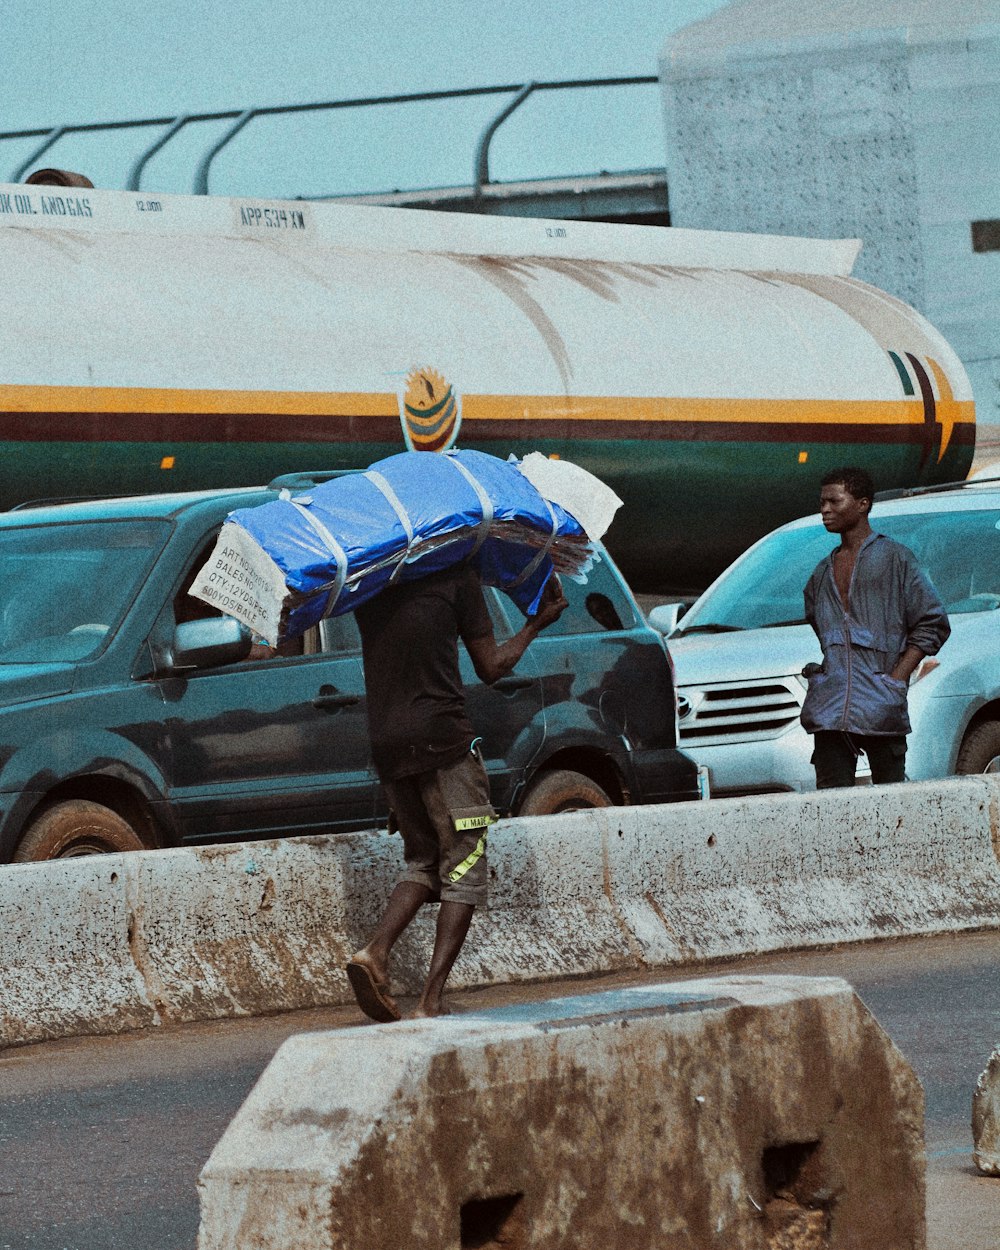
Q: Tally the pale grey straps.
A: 4